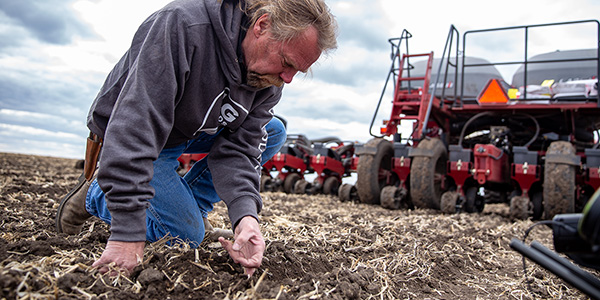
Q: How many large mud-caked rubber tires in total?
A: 3